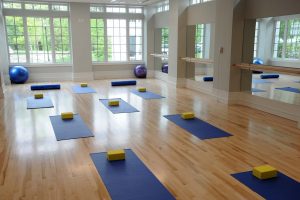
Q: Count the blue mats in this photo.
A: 8